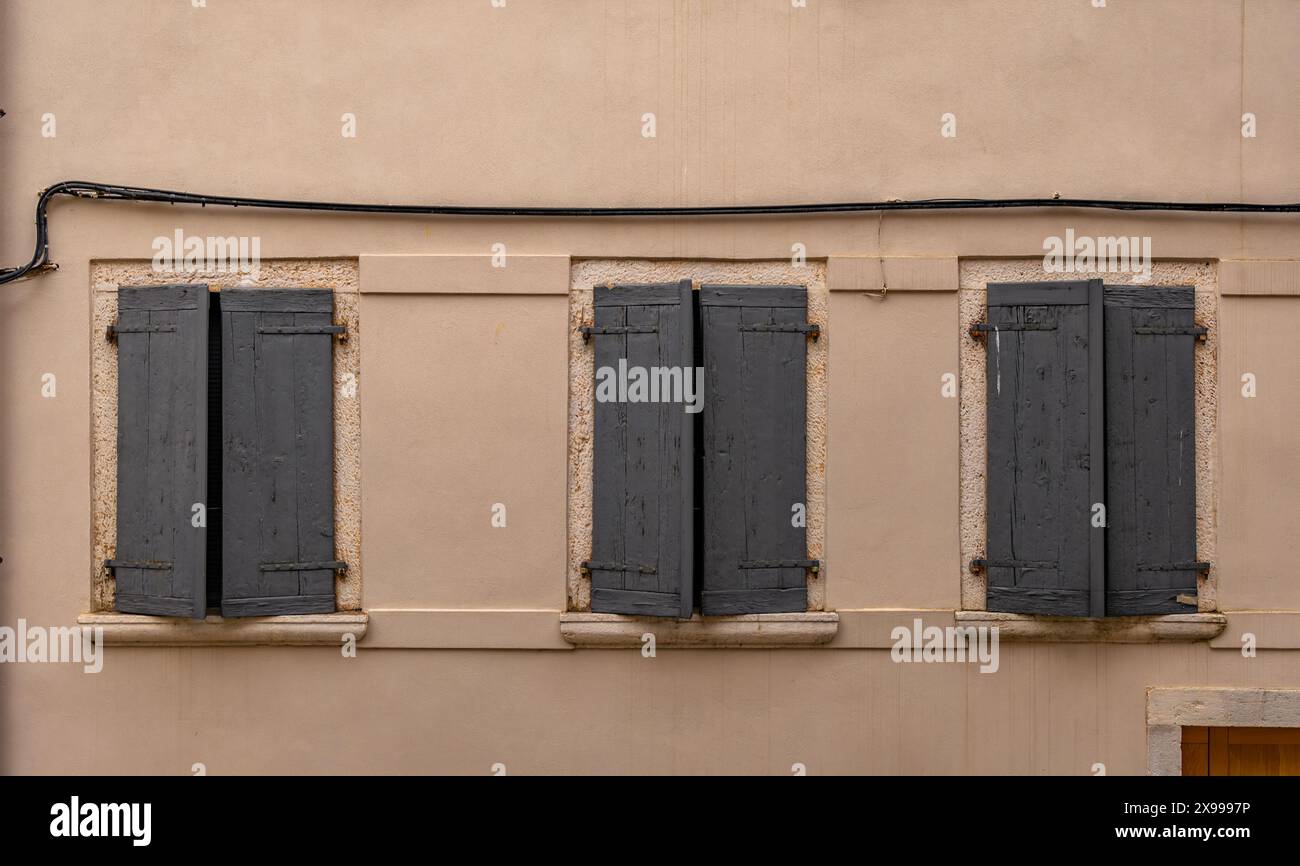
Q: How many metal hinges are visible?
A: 12